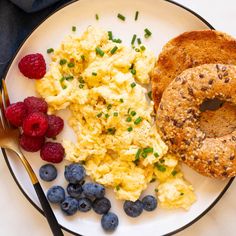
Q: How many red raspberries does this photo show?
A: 7